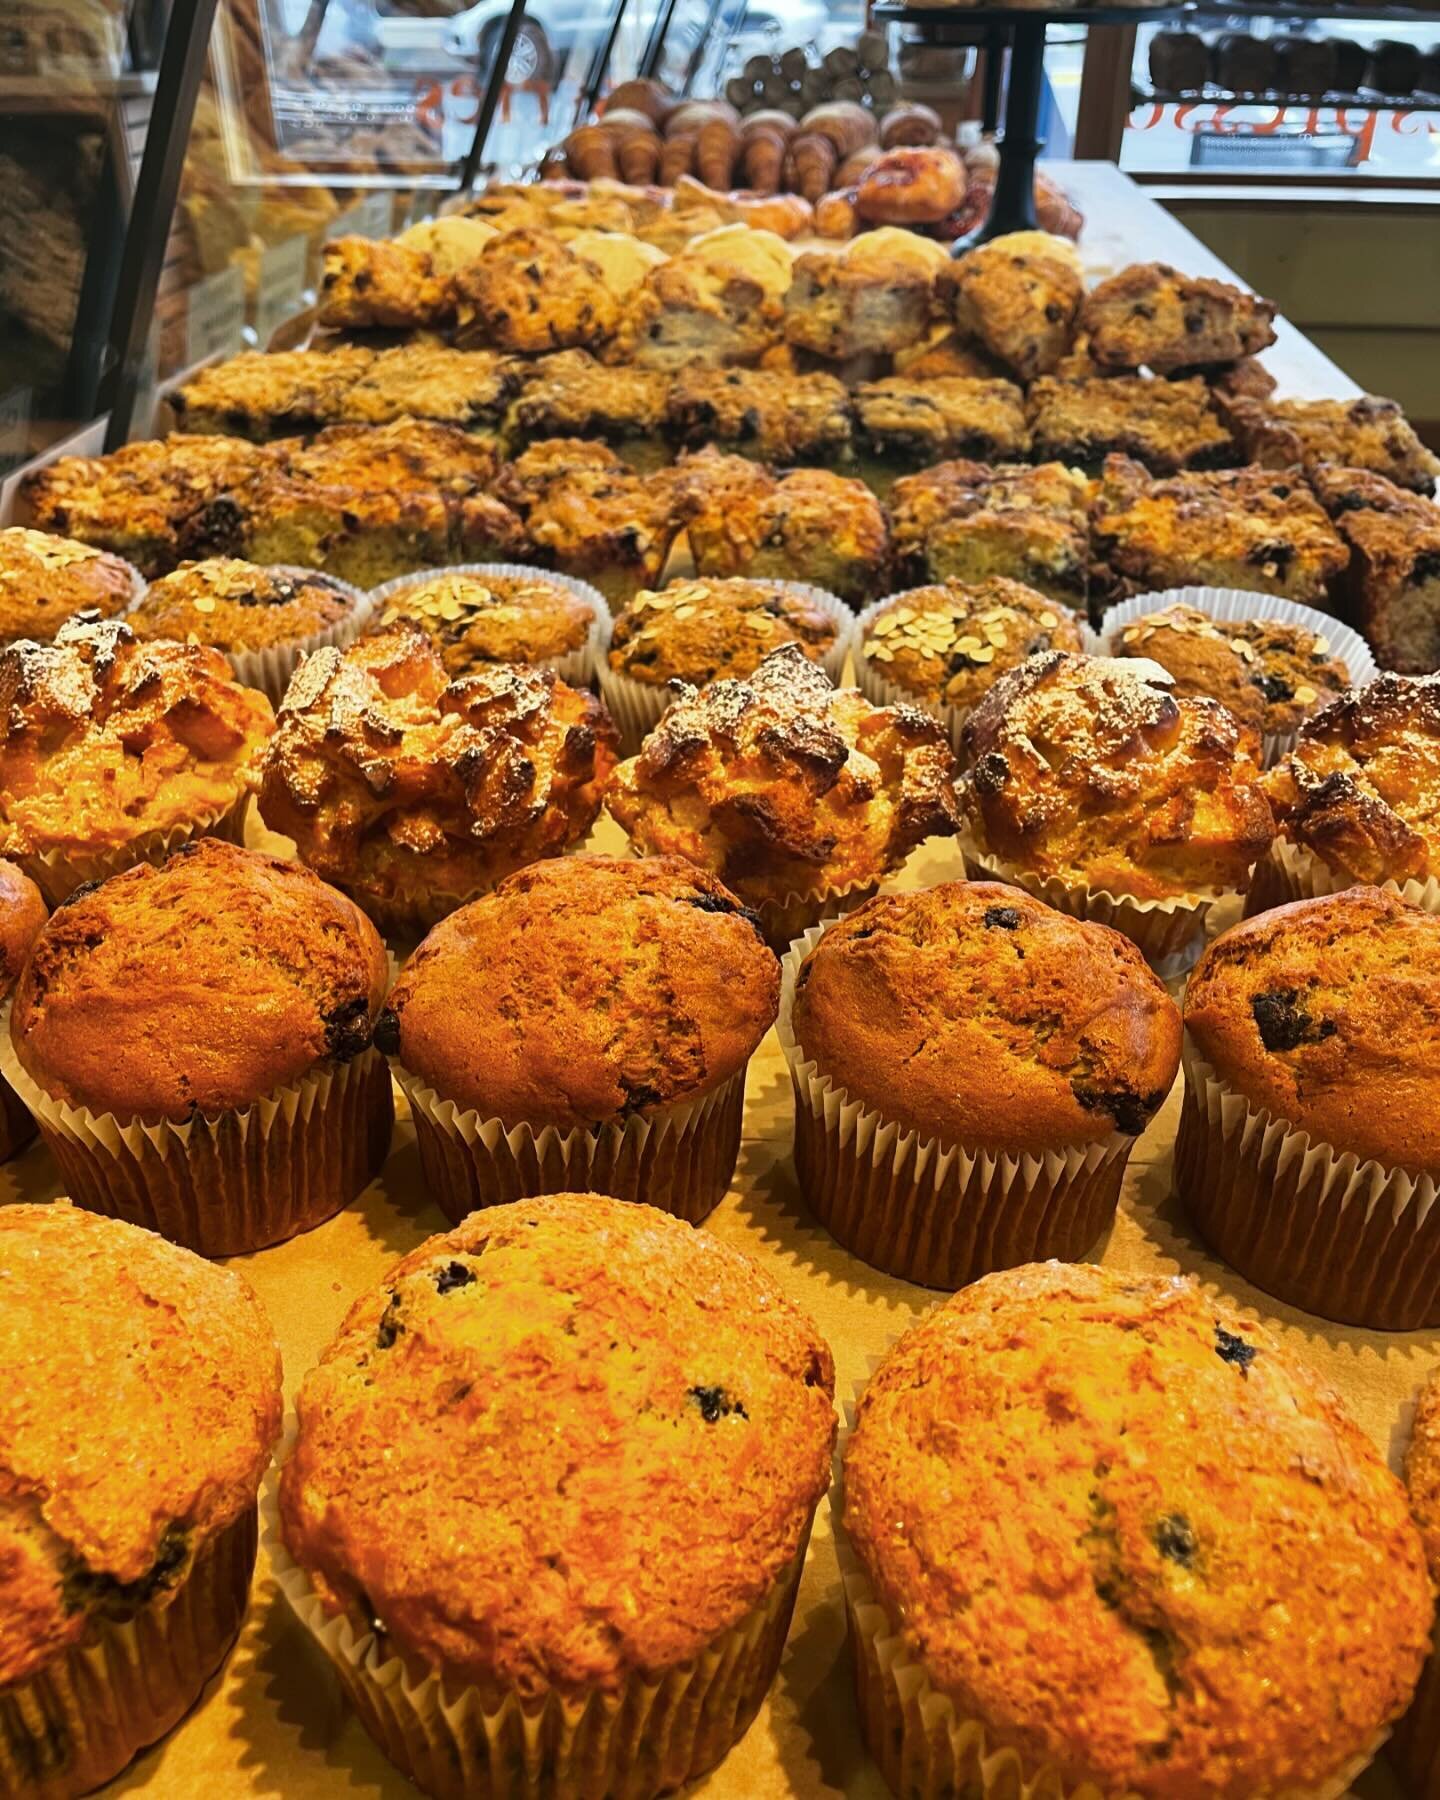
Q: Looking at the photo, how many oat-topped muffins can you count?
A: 6